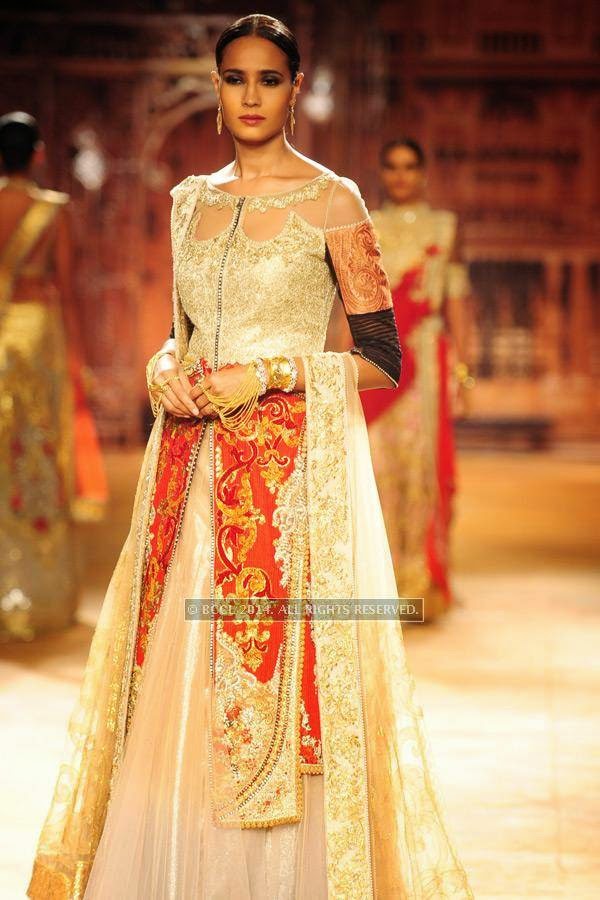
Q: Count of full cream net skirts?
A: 1